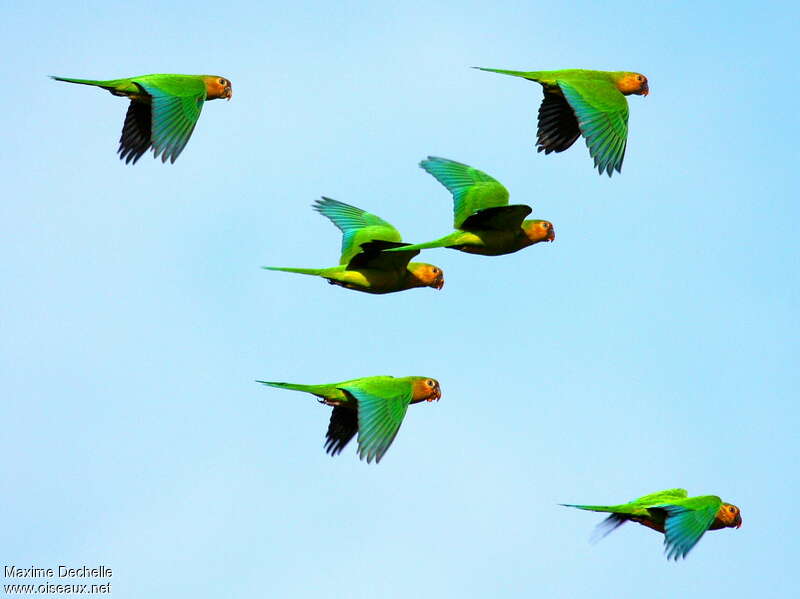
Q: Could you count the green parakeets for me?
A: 6